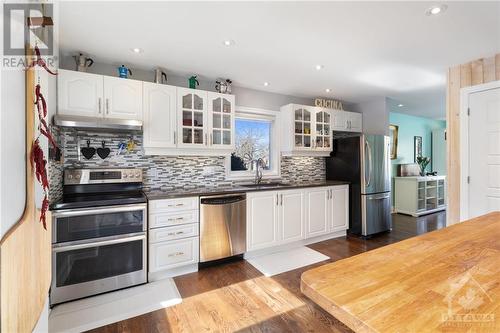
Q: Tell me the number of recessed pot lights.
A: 7